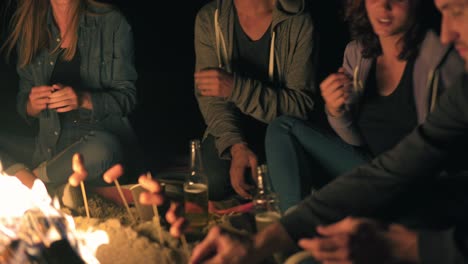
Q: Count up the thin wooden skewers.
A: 4